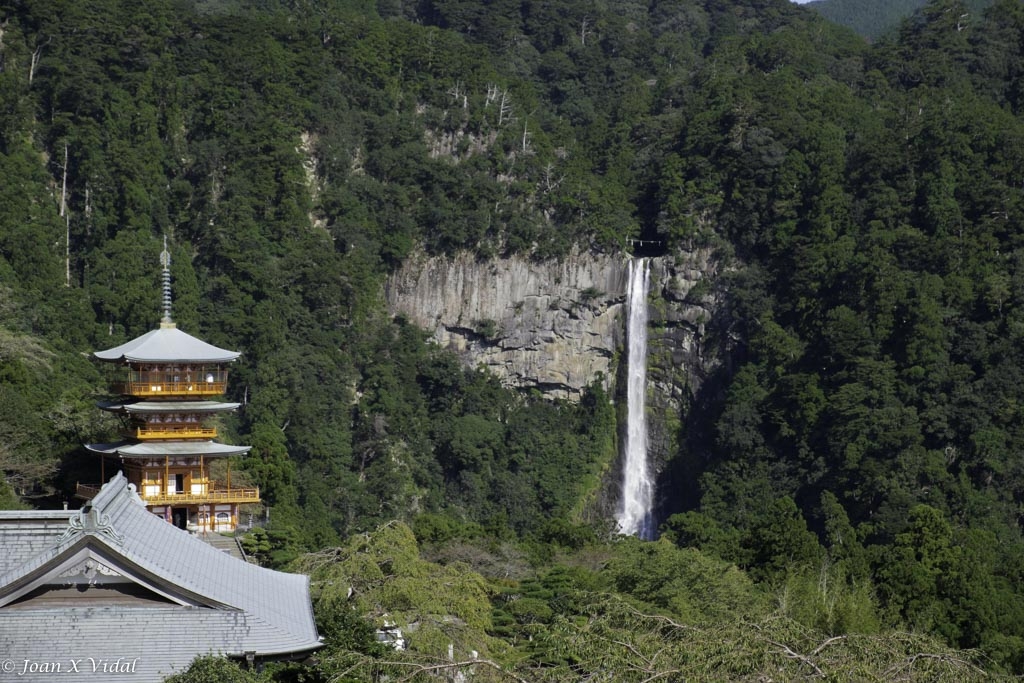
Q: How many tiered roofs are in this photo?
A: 3